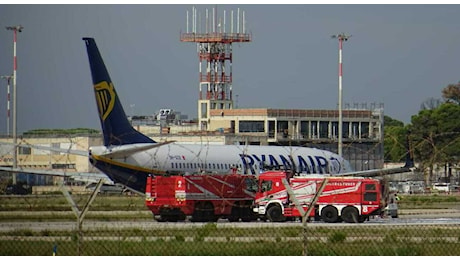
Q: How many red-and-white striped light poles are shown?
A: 3